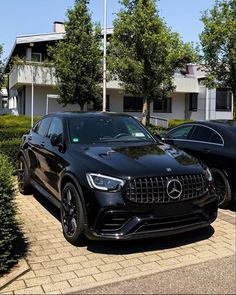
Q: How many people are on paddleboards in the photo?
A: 0